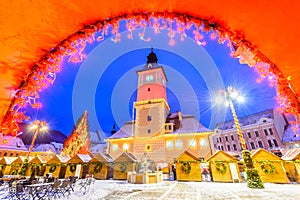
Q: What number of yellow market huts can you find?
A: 11